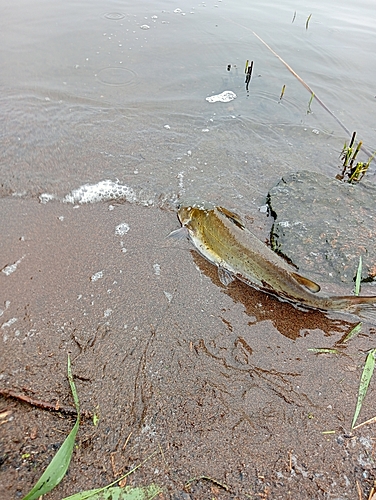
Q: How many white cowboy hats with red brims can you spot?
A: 0